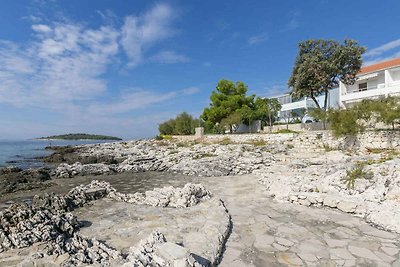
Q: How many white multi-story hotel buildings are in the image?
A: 2